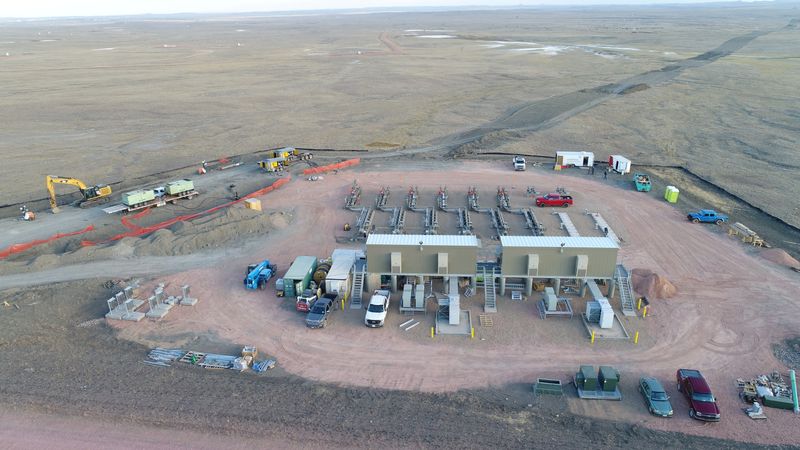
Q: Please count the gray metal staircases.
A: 3